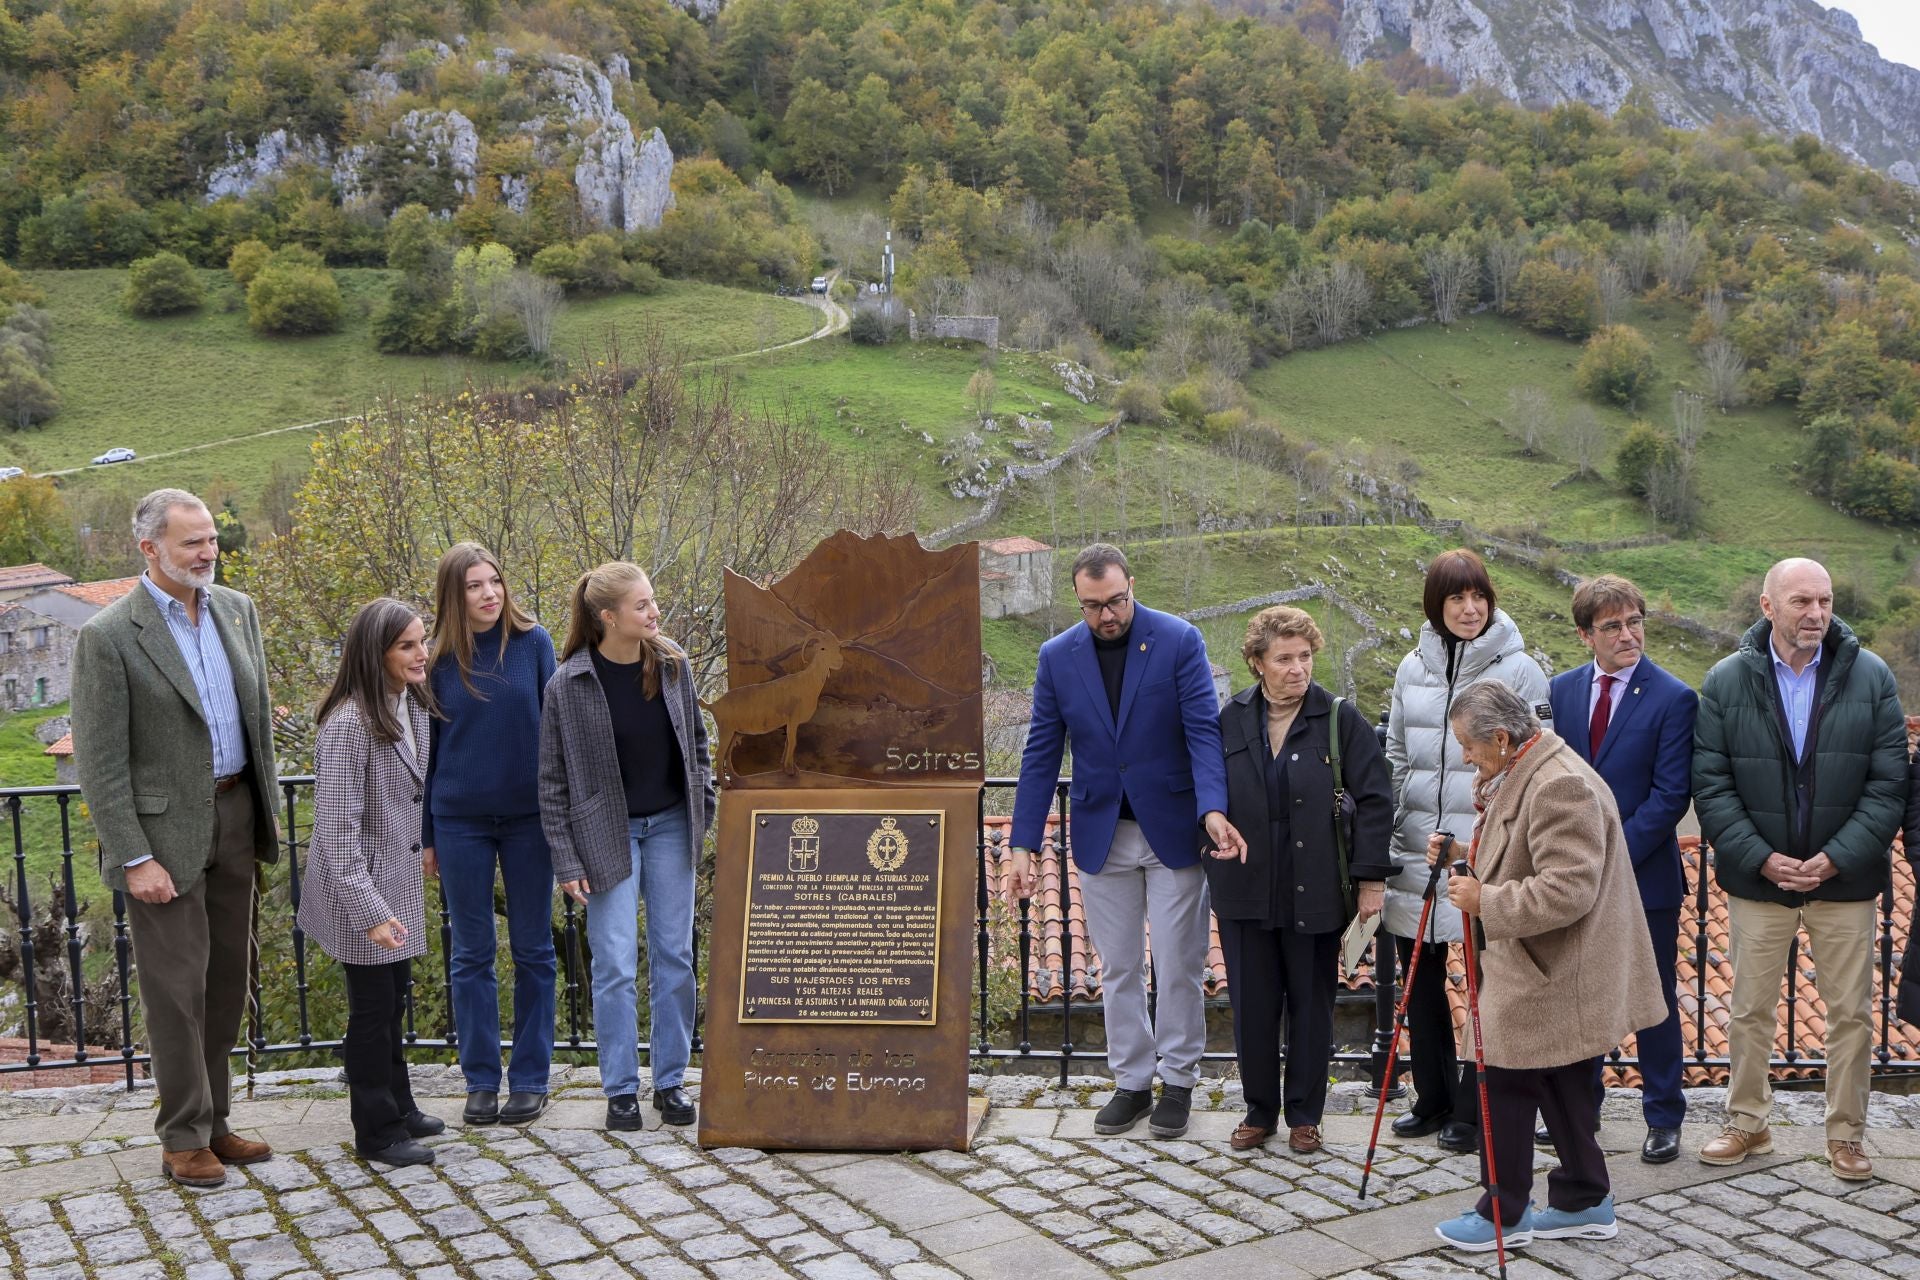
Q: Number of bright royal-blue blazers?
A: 1